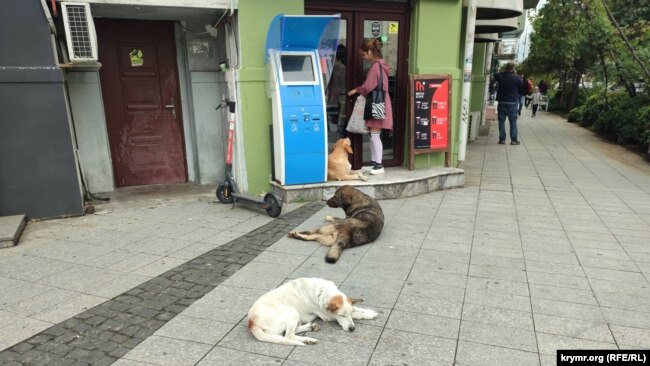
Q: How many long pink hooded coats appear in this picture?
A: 1